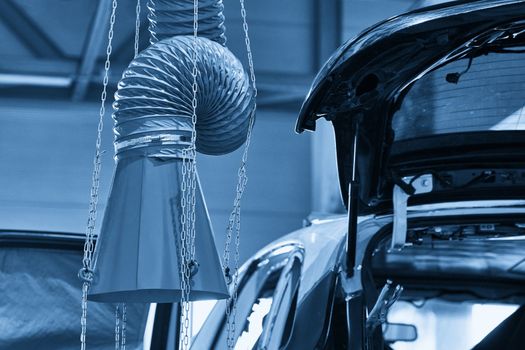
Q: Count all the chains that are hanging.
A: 4